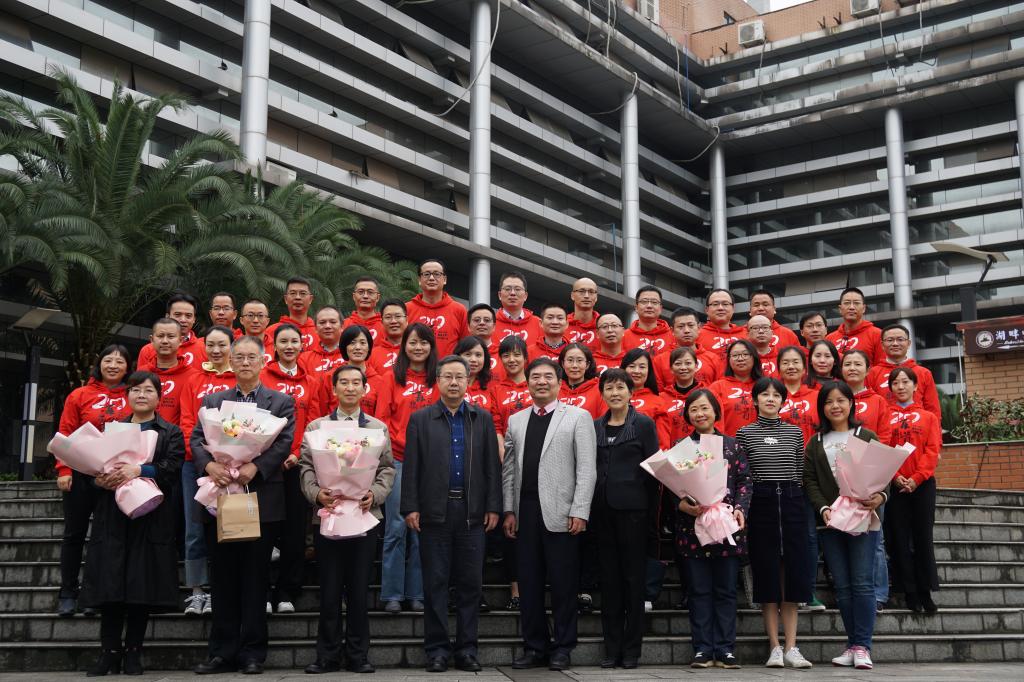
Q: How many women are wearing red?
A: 15